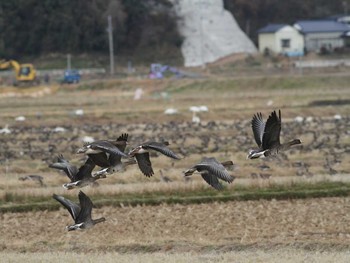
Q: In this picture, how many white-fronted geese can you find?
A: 7